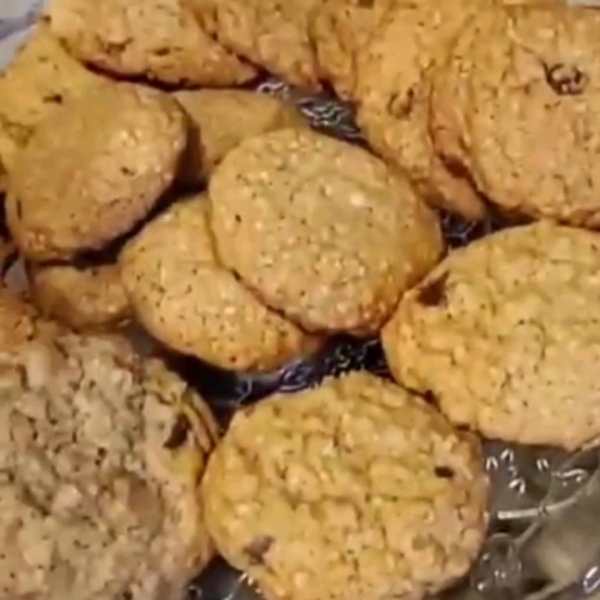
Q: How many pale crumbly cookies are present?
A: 1